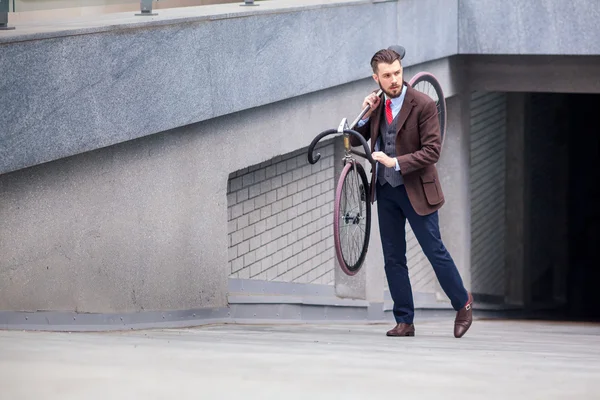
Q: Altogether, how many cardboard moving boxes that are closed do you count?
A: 0